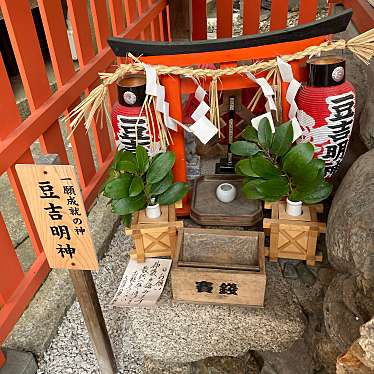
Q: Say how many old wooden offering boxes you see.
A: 1